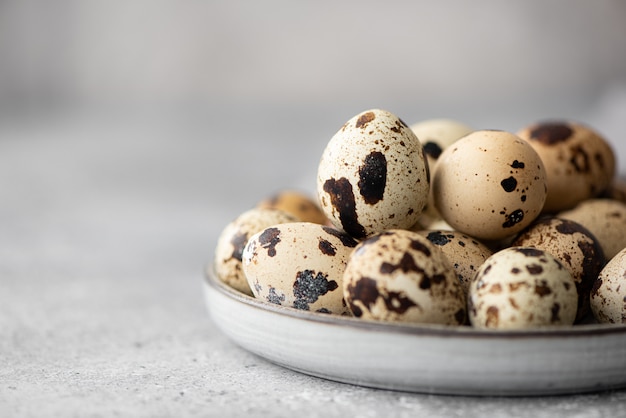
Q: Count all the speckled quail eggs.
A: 14